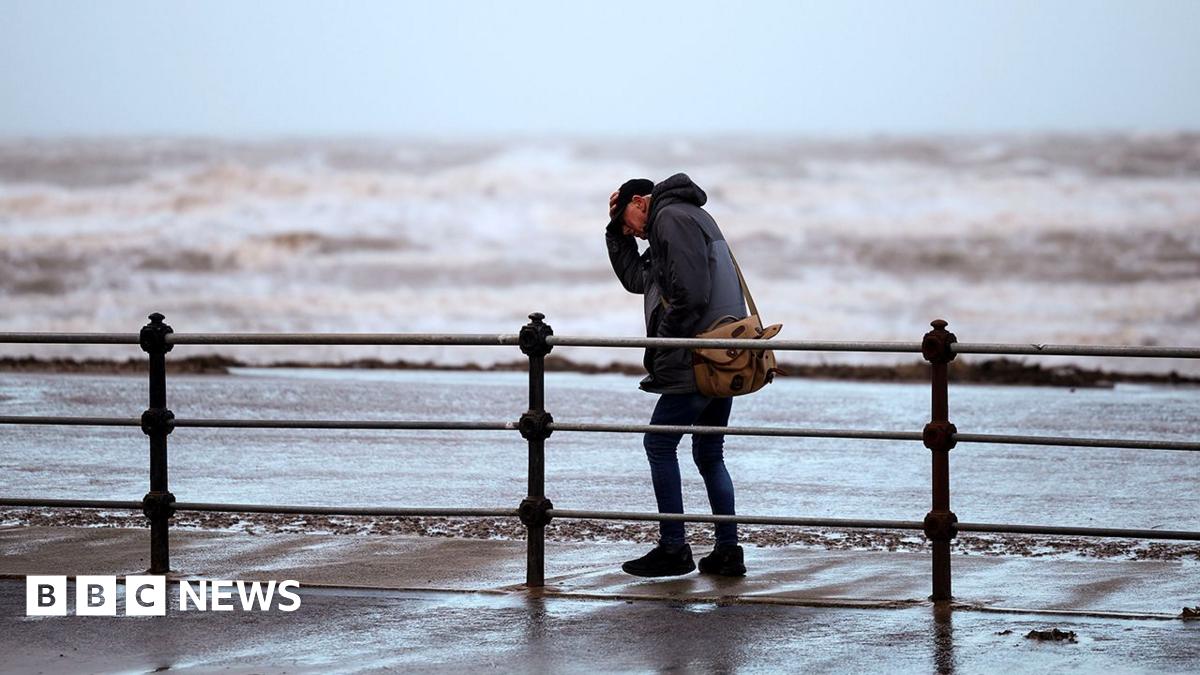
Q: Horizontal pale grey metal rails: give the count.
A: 3